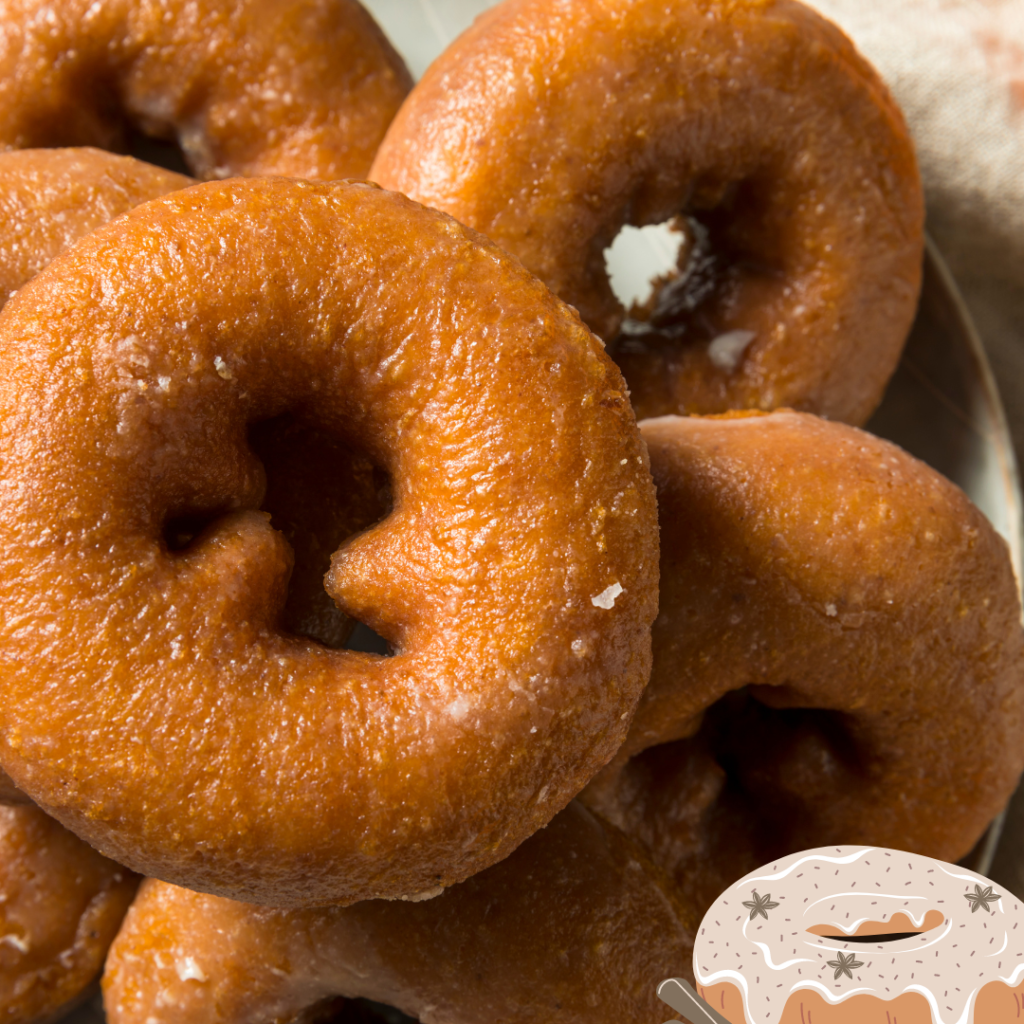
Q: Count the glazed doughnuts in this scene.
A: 7